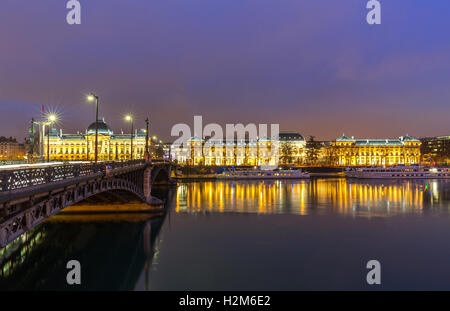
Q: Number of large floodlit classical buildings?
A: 3